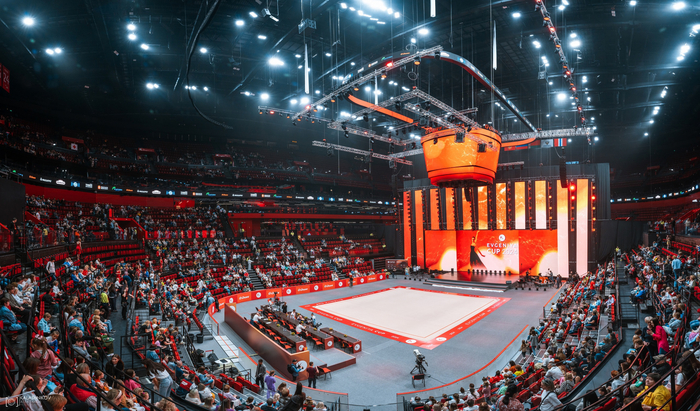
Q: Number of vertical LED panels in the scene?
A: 11